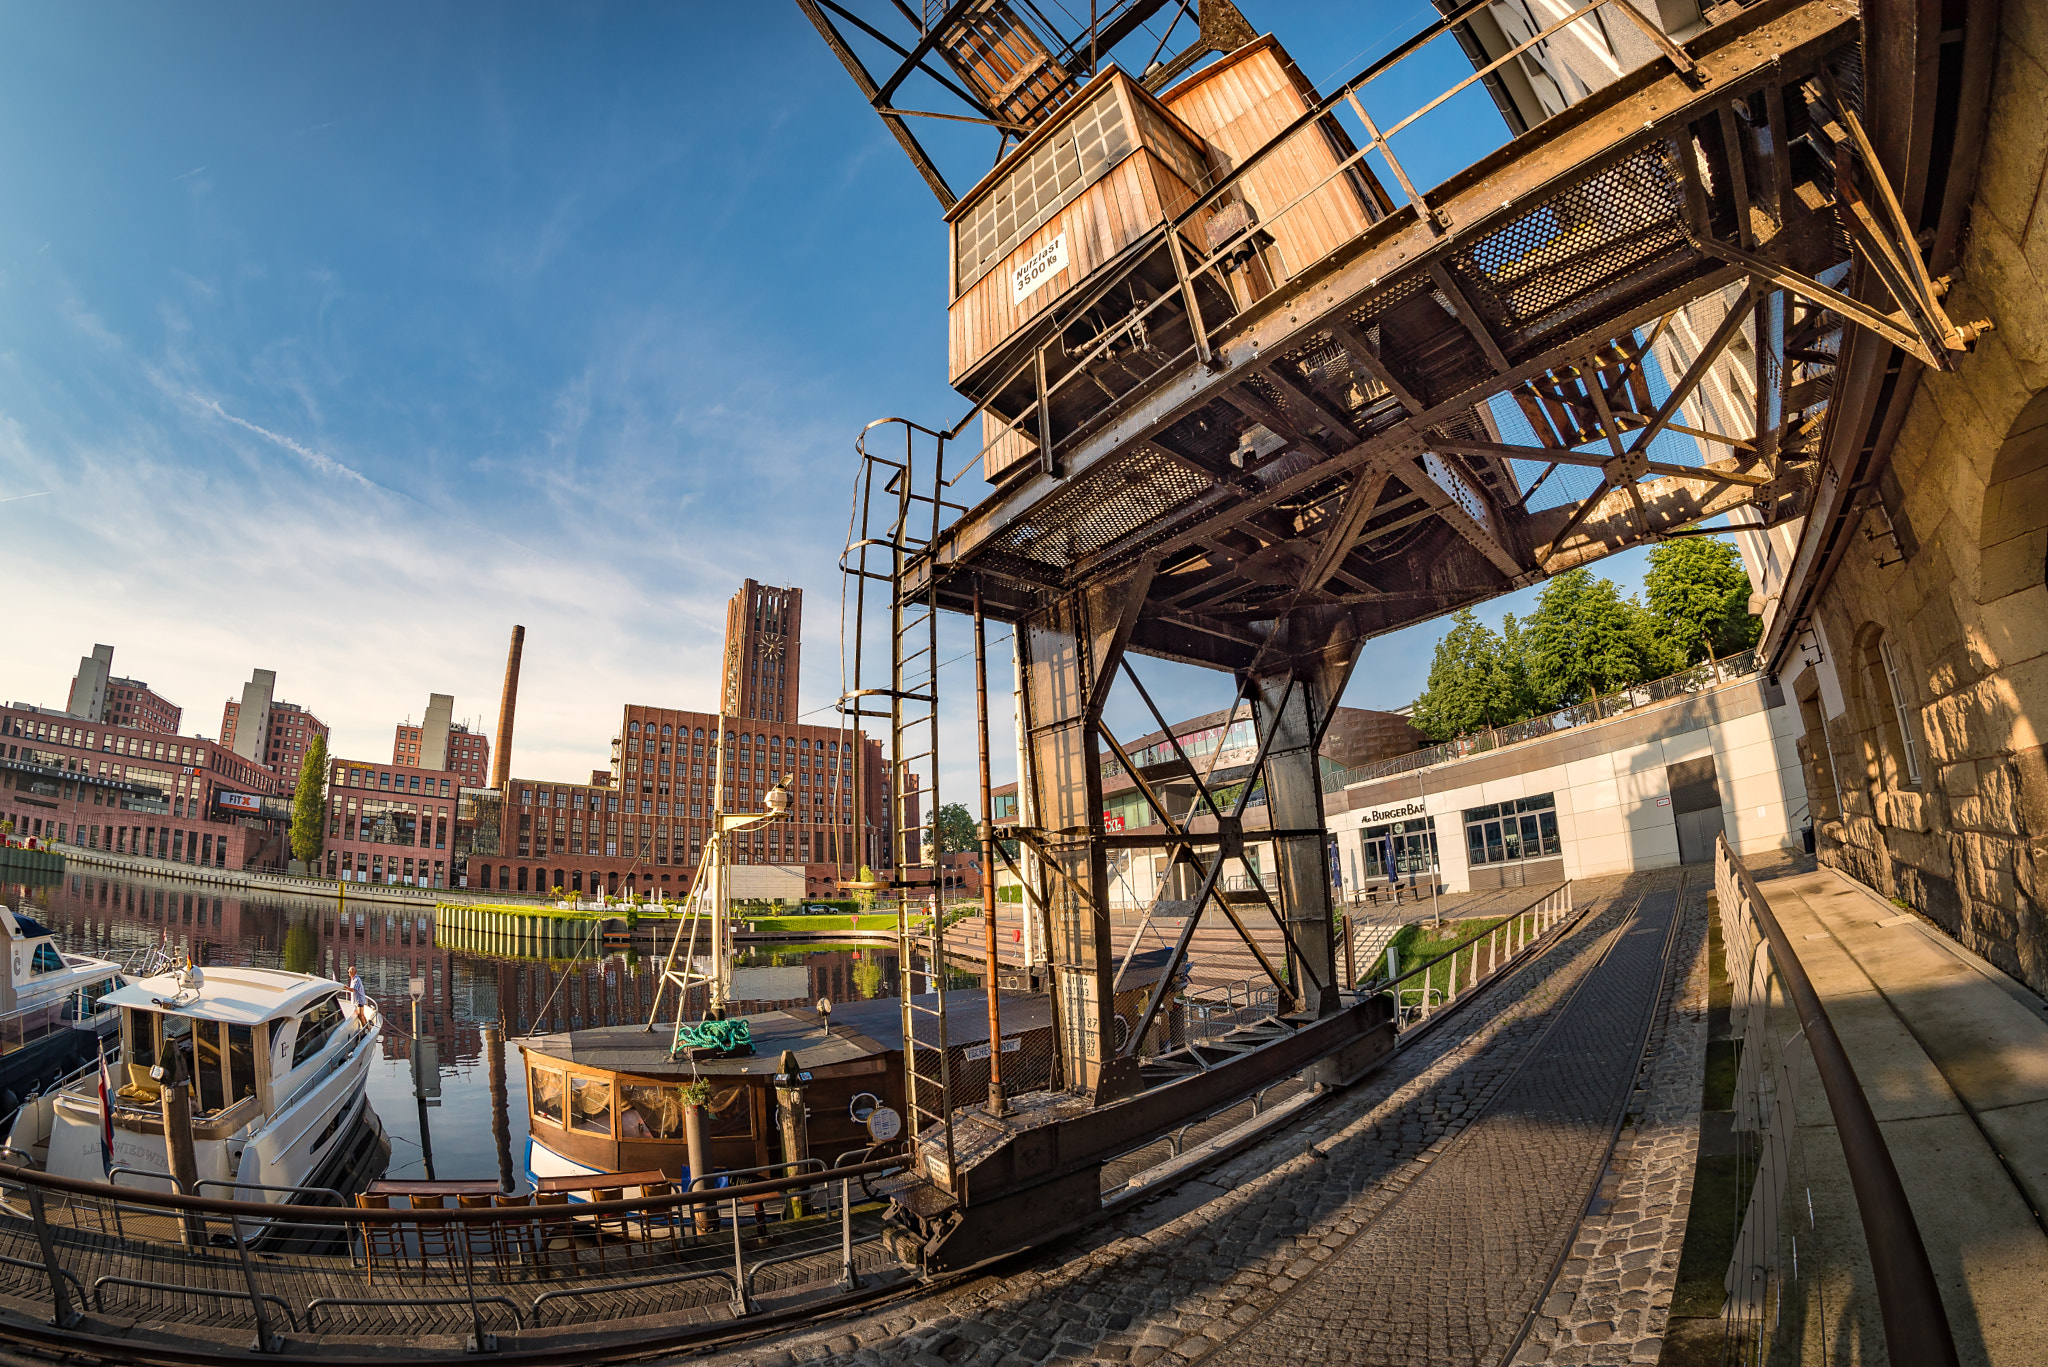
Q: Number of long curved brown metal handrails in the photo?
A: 2